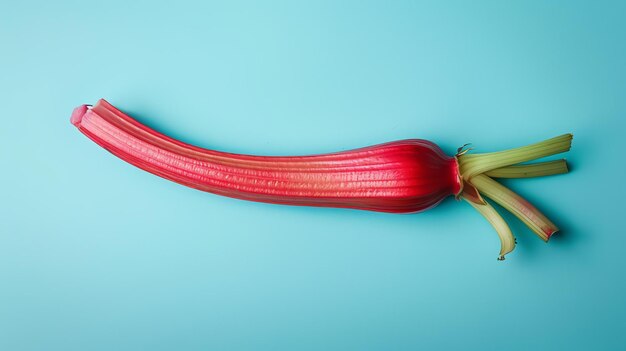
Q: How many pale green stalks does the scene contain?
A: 4